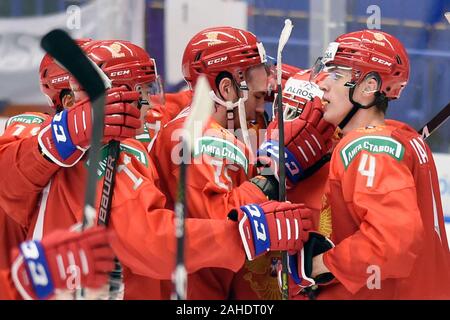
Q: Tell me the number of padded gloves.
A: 5